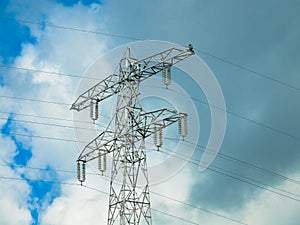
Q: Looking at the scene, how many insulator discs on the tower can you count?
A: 12